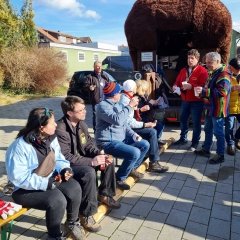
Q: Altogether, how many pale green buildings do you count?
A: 1